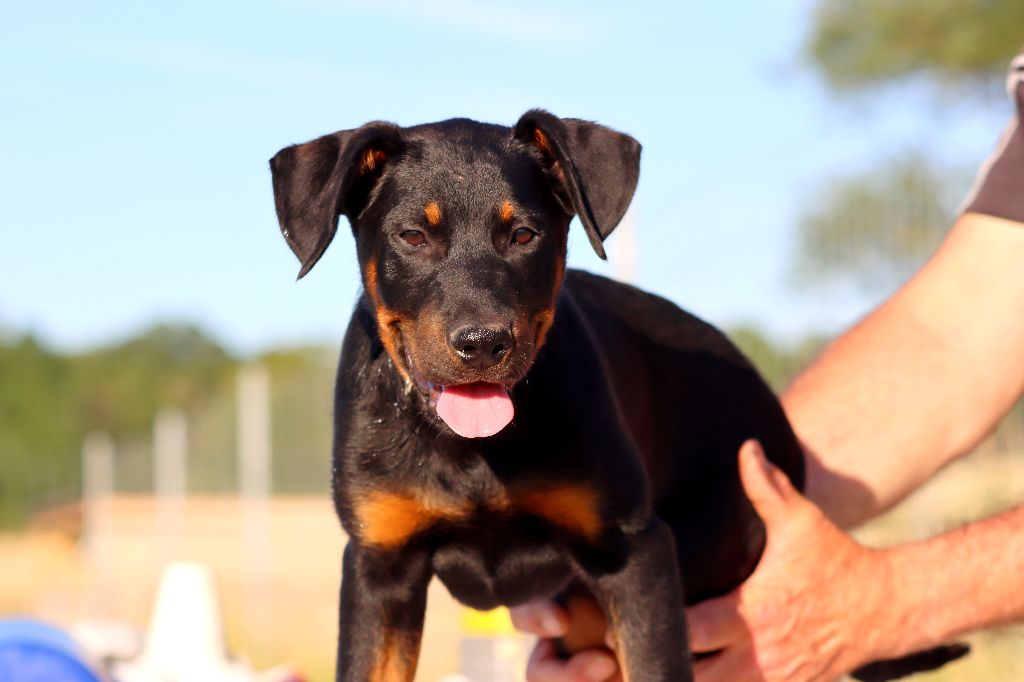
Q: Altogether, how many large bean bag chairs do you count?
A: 0